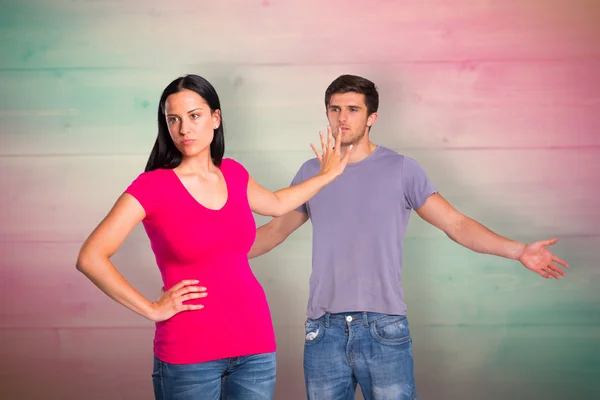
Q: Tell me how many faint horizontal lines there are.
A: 4